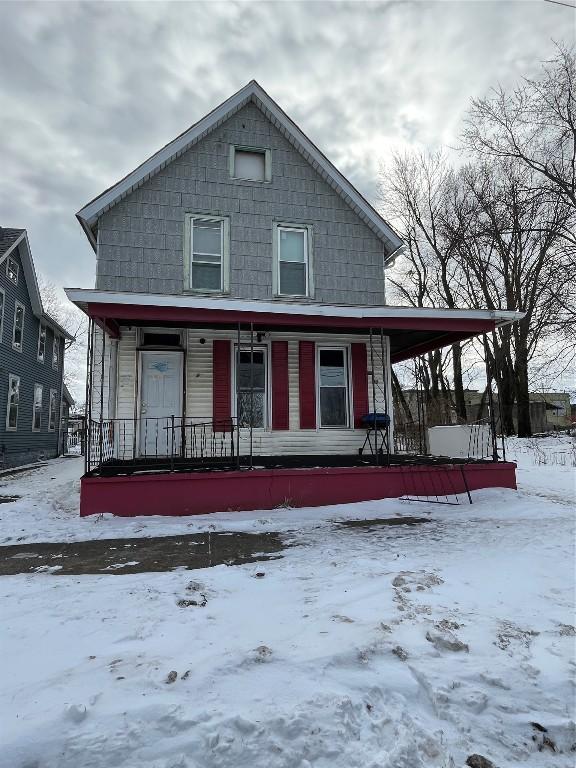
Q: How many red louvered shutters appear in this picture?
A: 4